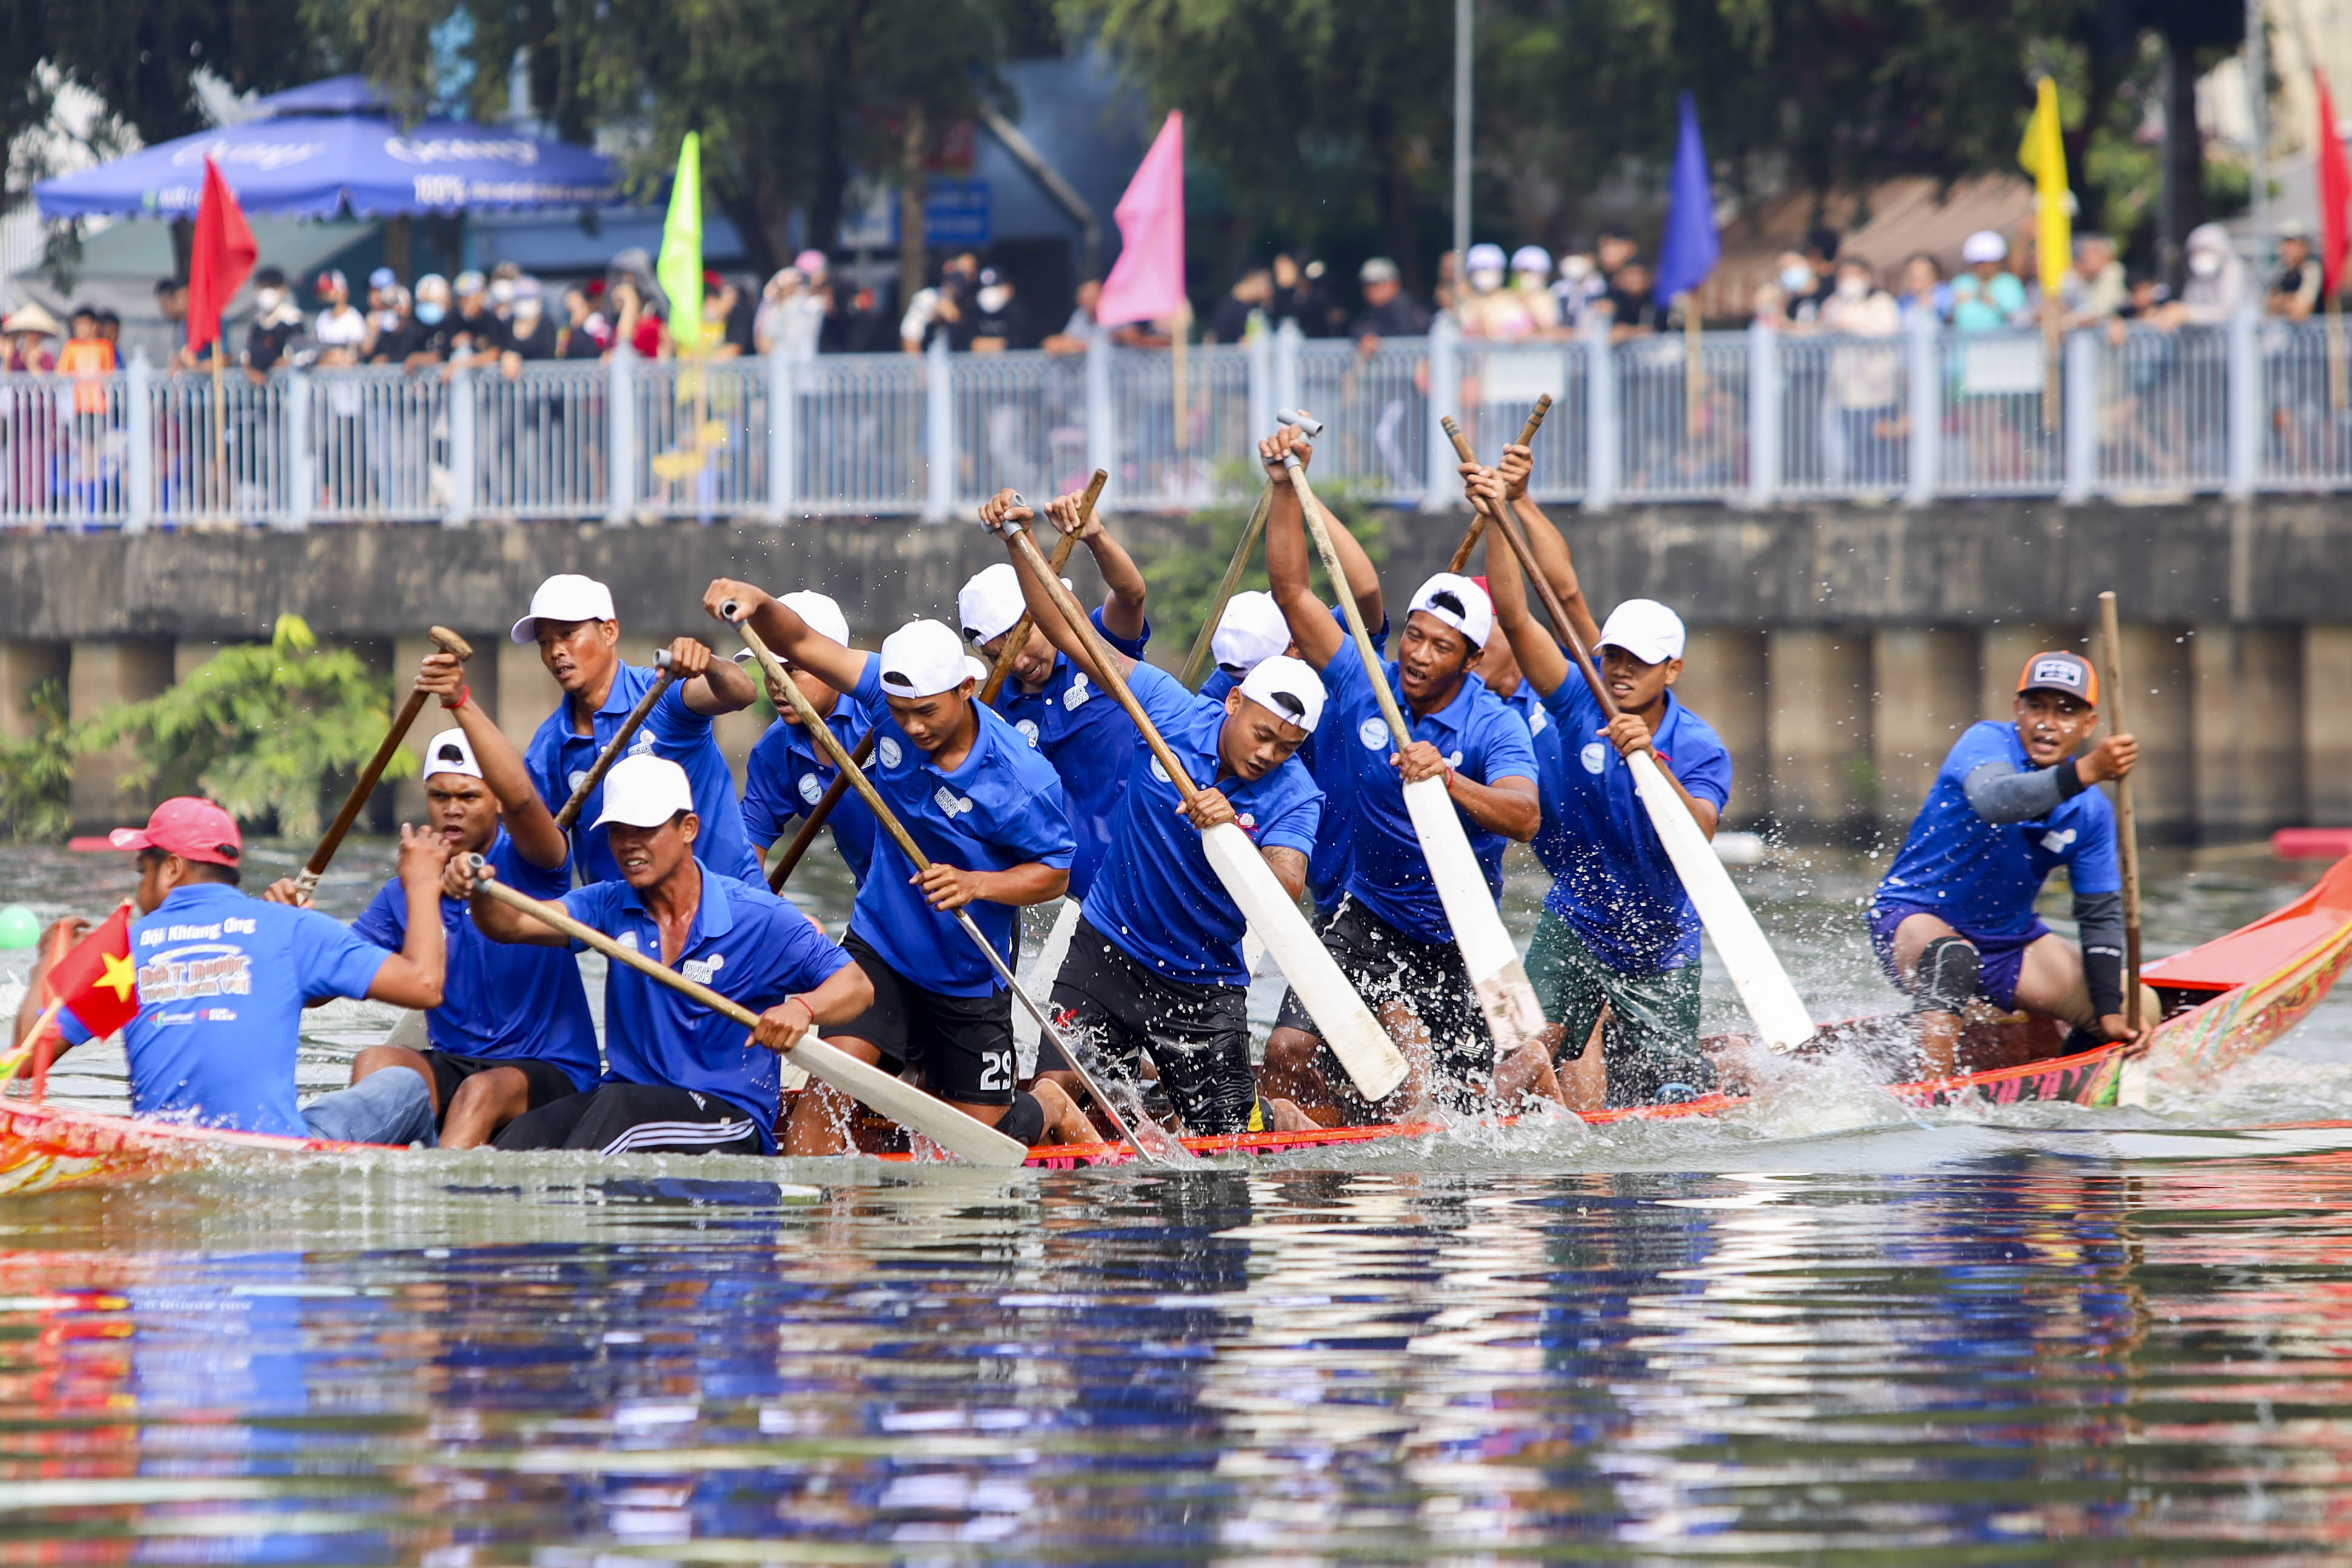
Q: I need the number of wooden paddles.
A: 12